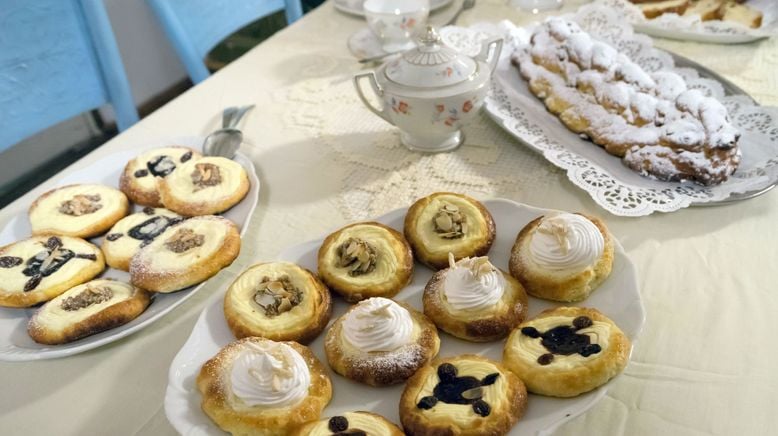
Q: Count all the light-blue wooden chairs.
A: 2